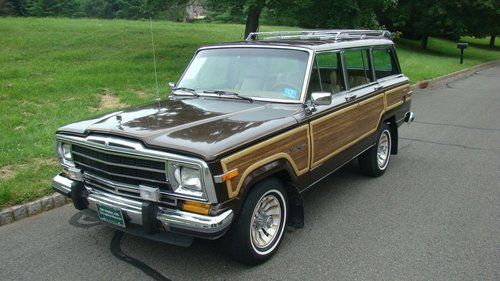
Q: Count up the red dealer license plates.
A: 0